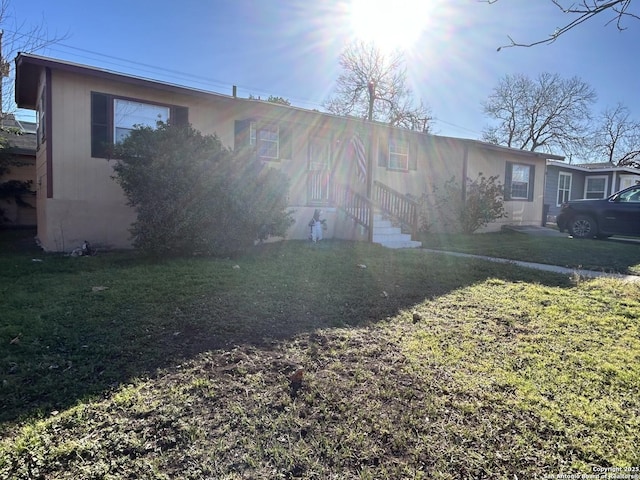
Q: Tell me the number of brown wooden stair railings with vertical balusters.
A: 2